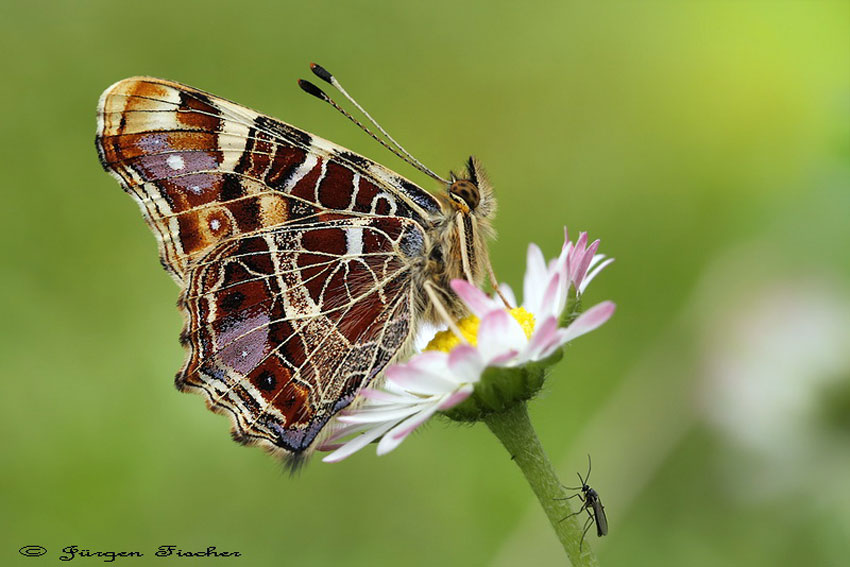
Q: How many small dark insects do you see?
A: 1